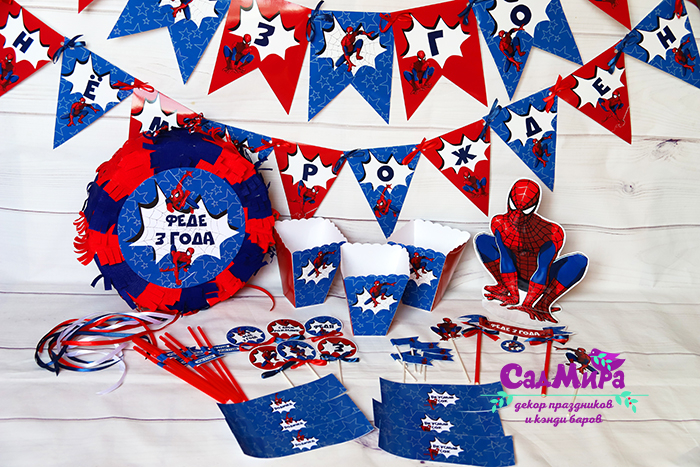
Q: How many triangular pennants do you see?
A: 10